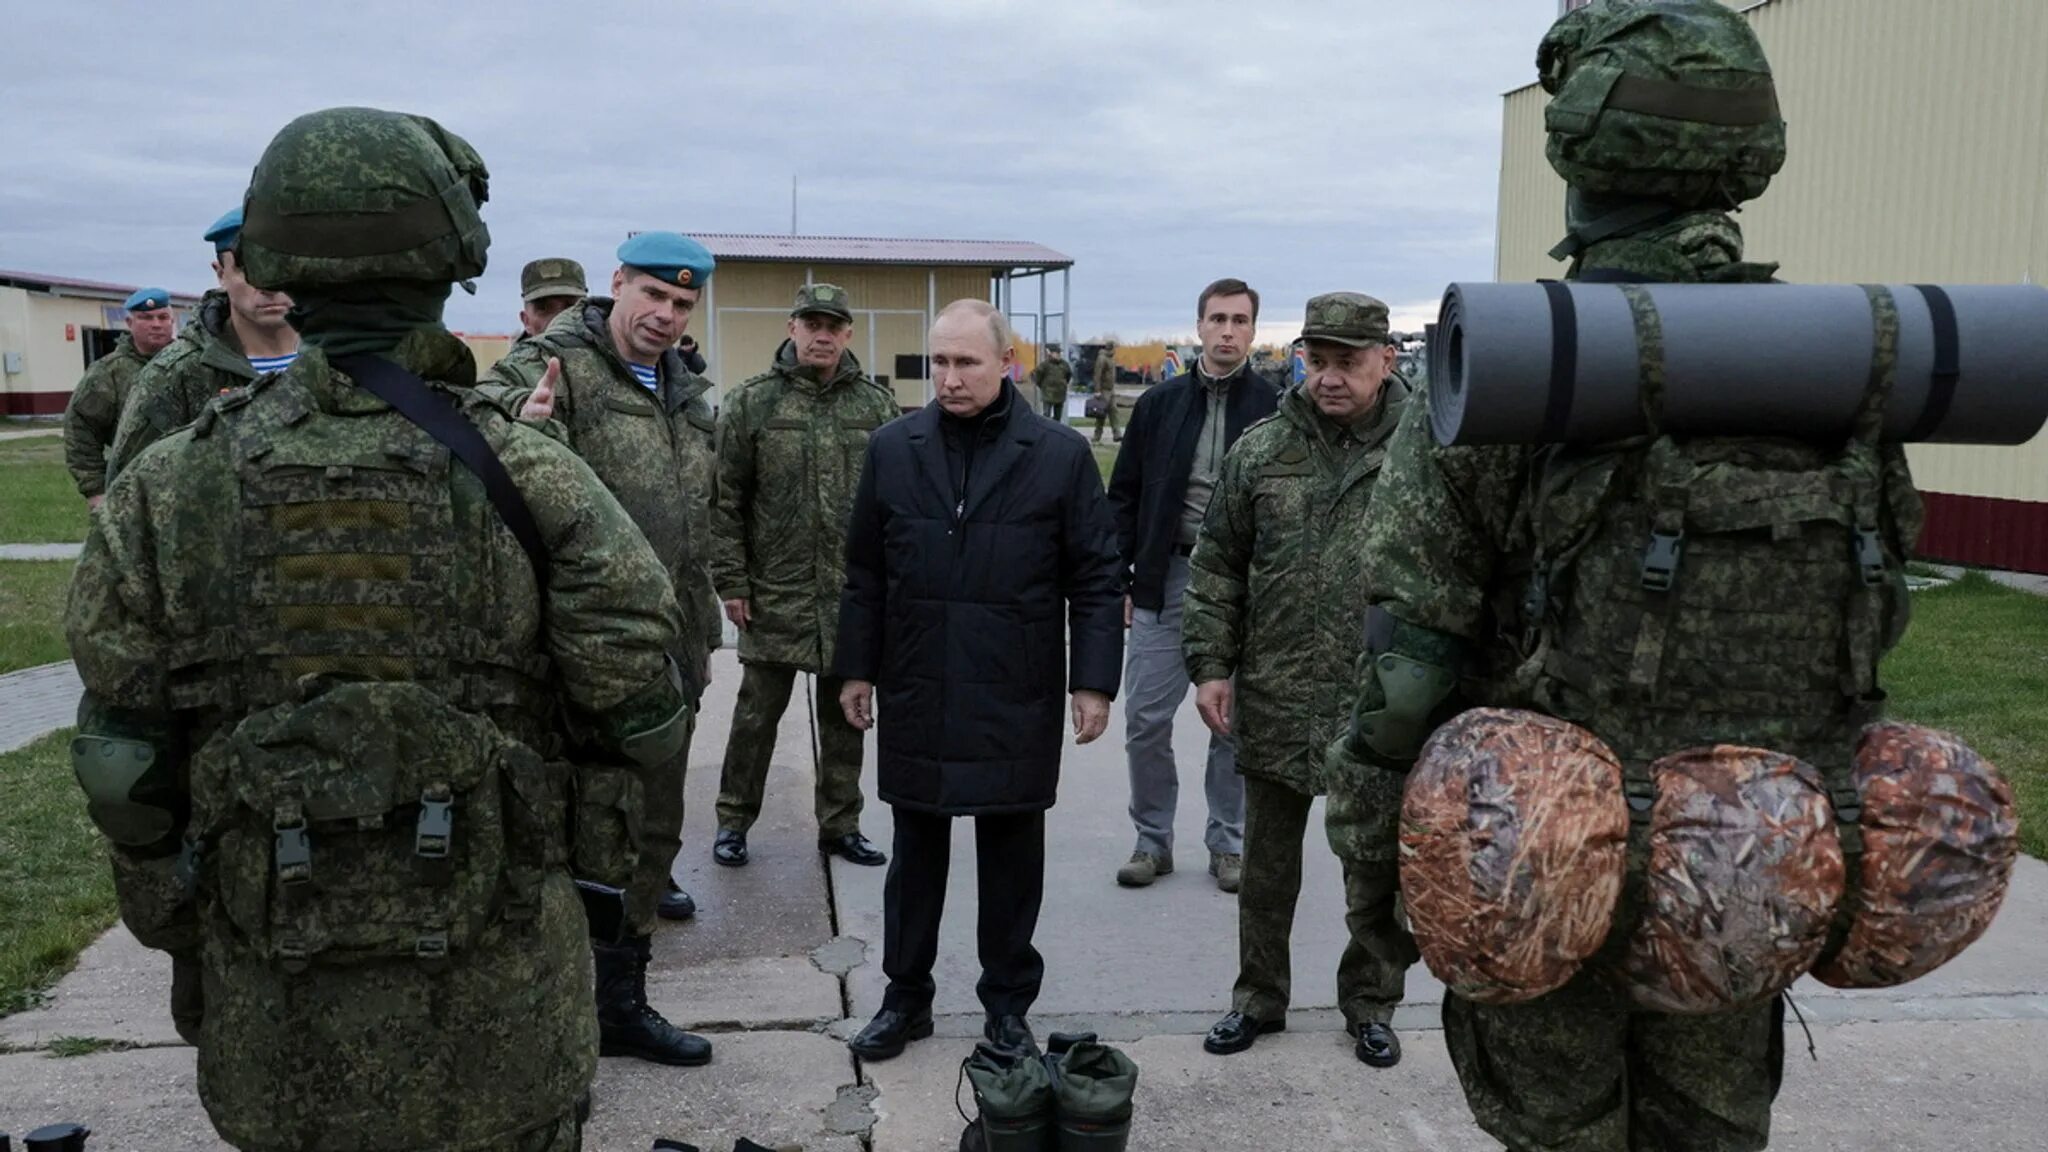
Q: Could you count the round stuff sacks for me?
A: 3